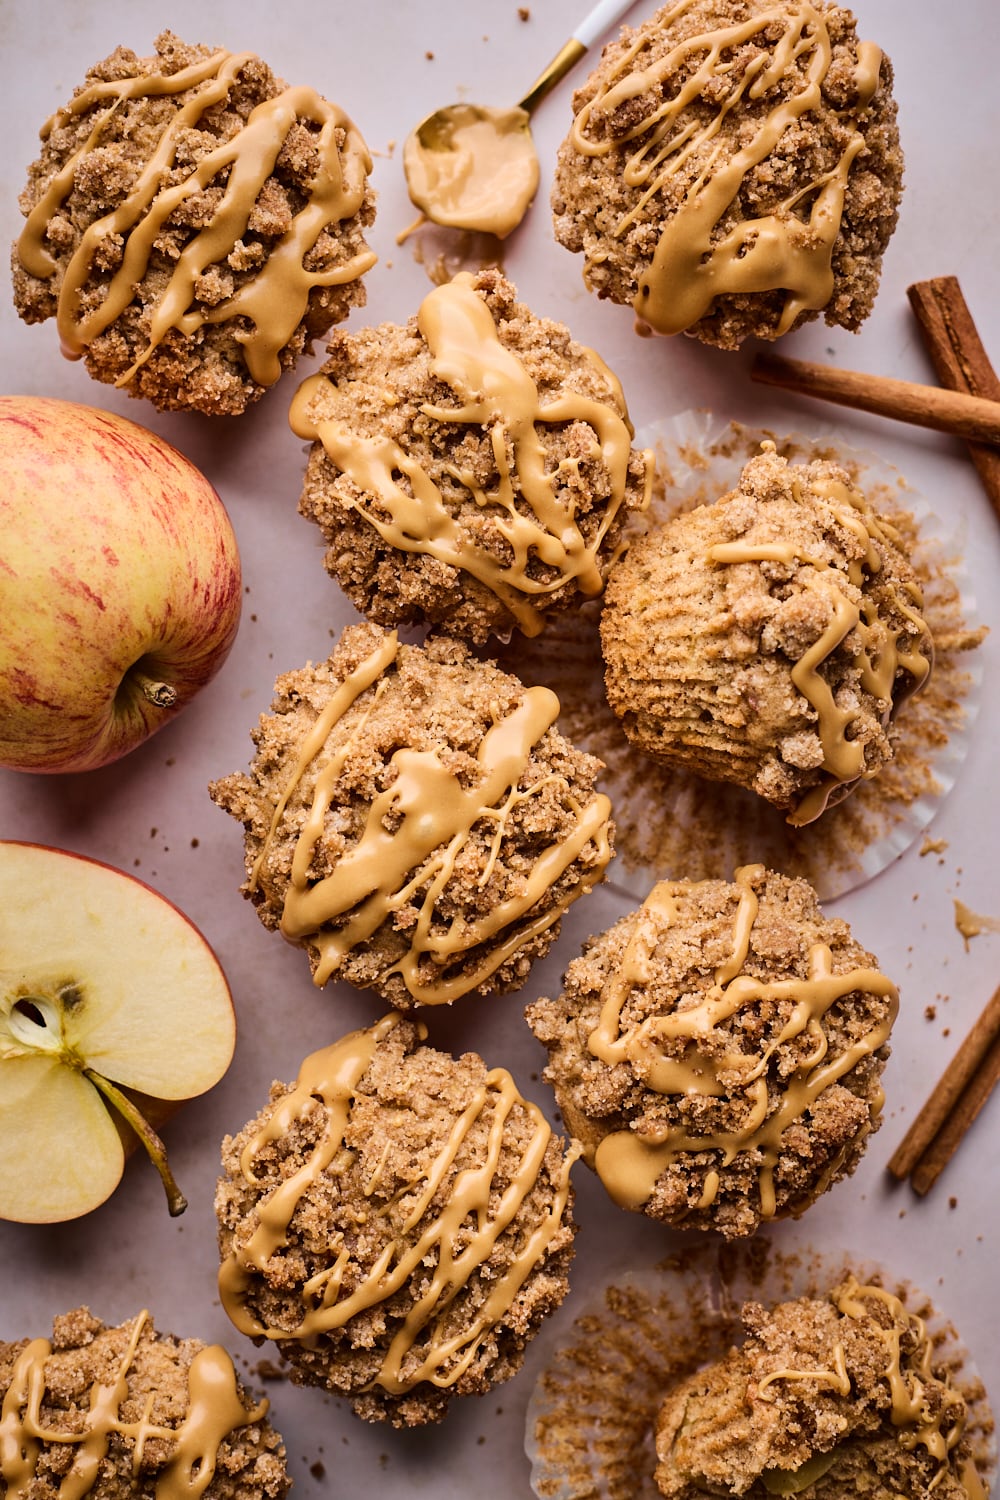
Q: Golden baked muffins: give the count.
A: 9